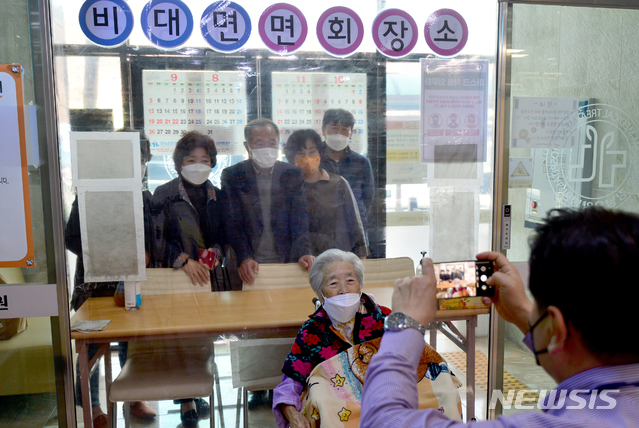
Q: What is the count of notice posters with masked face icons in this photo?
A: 1